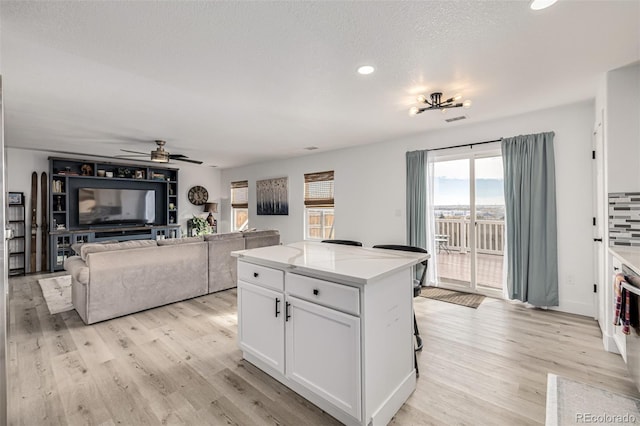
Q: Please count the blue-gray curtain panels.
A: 2